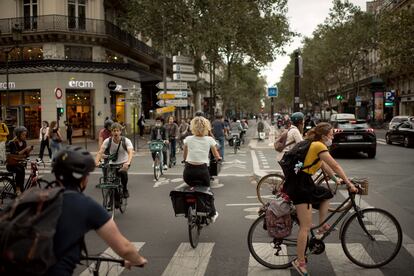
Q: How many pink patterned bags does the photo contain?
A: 1